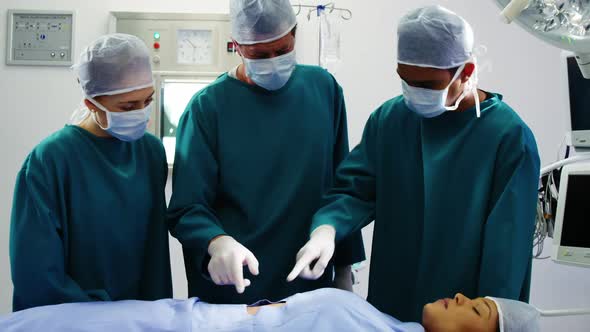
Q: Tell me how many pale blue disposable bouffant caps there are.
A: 4